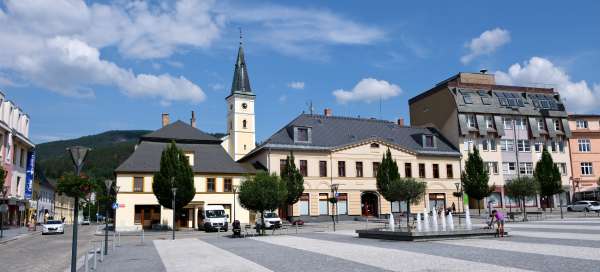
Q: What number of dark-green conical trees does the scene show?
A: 5